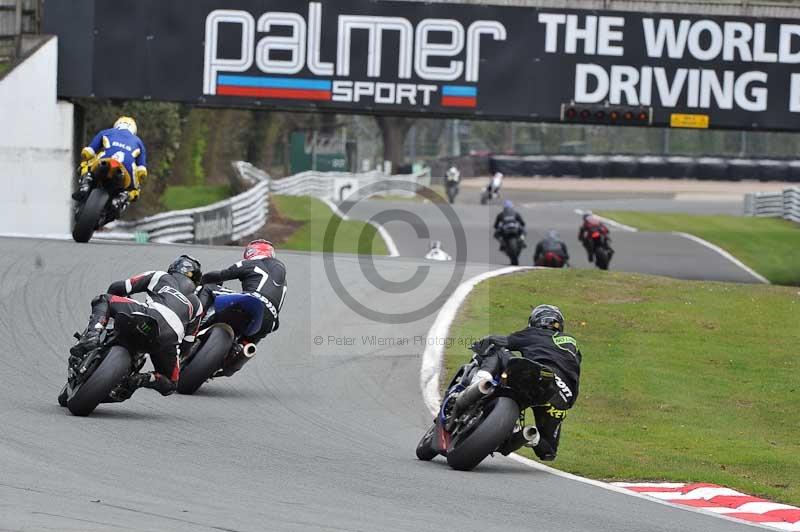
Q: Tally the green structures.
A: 1